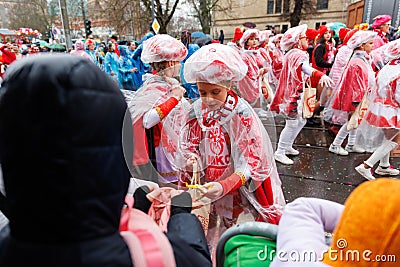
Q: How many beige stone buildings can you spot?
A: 1